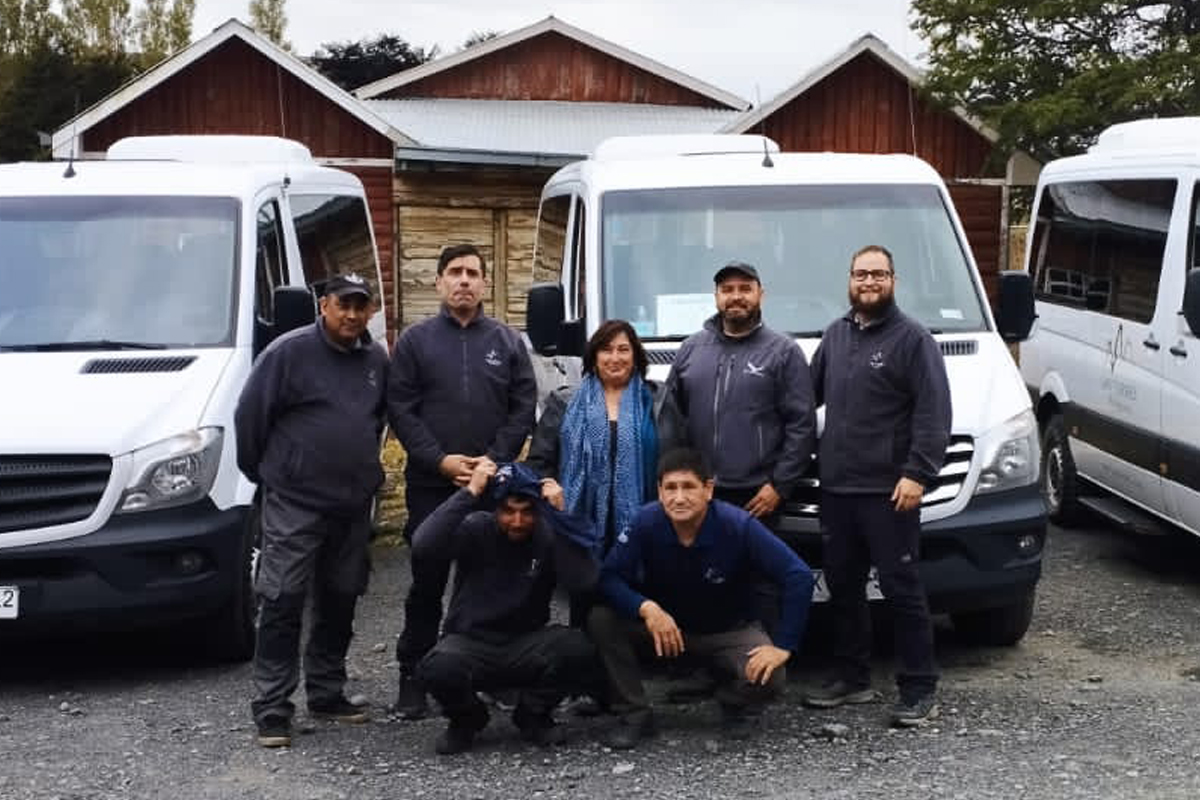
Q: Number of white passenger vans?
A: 3